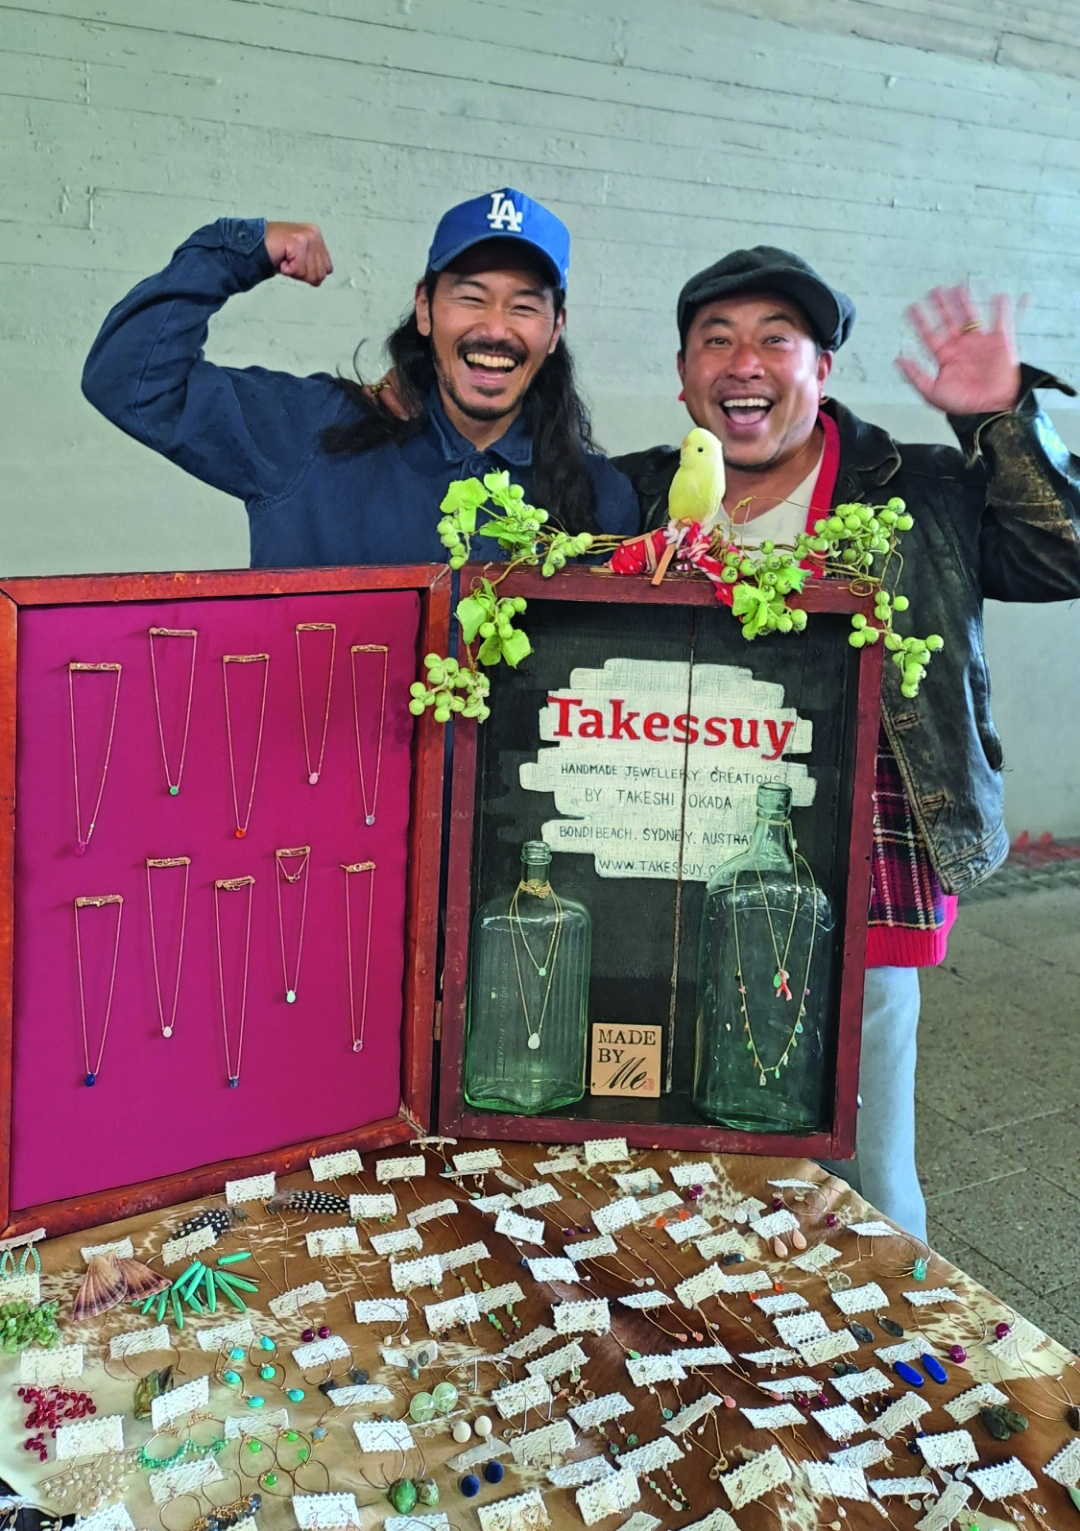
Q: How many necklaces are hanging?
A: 14